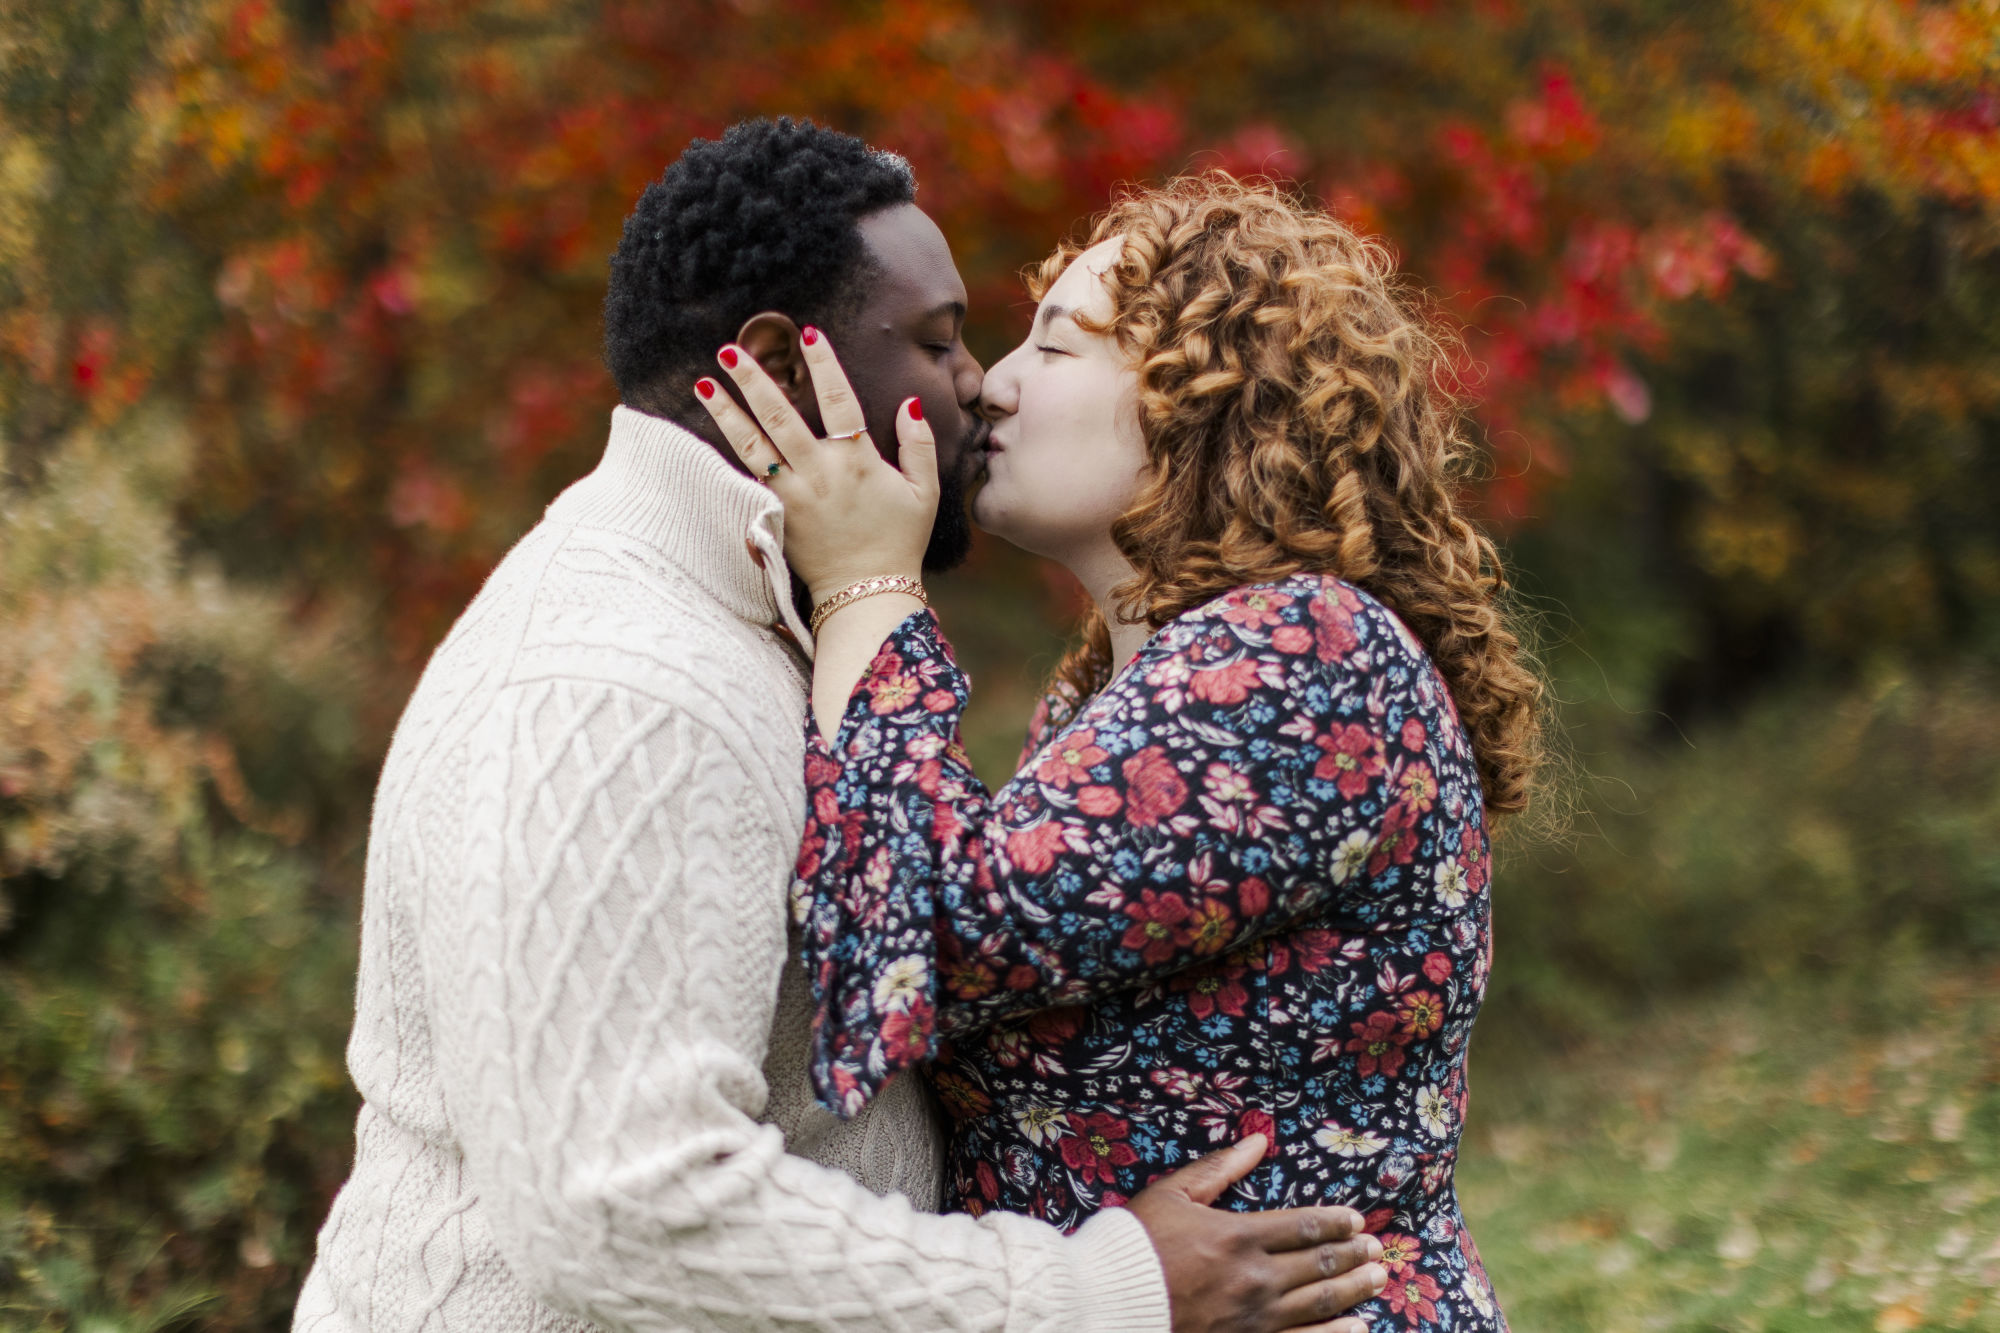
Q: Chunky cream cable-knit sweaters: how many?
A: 1